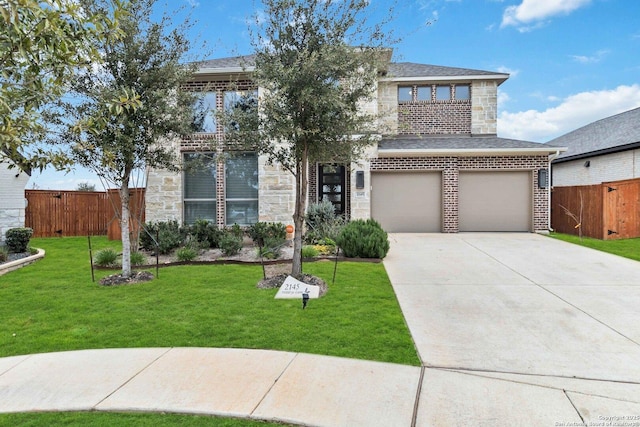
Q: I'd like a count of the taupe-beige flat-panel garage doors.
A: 2